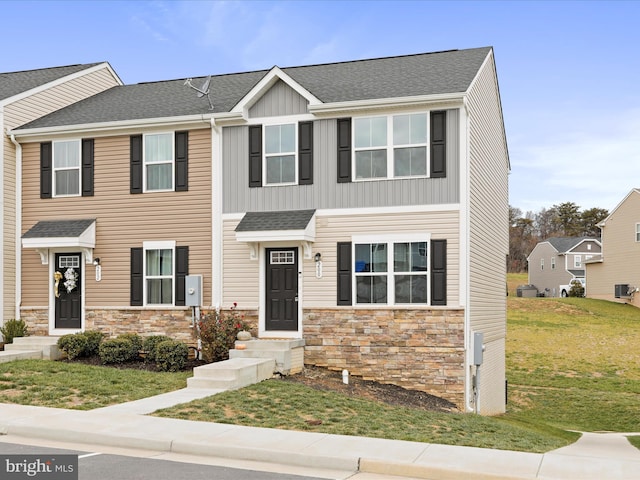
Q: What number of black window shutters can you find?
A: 12